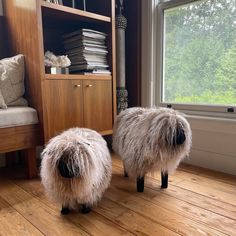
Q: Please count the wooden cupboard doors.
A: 2